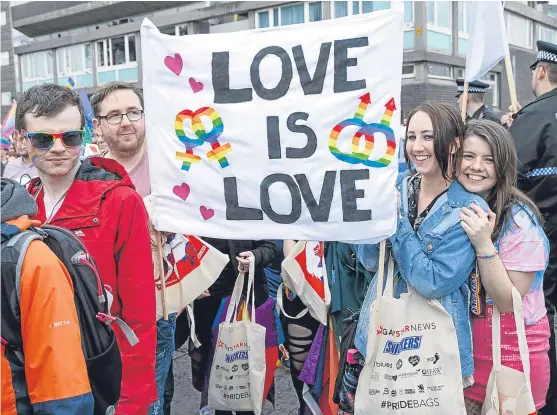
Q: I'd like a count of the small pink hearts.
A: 4